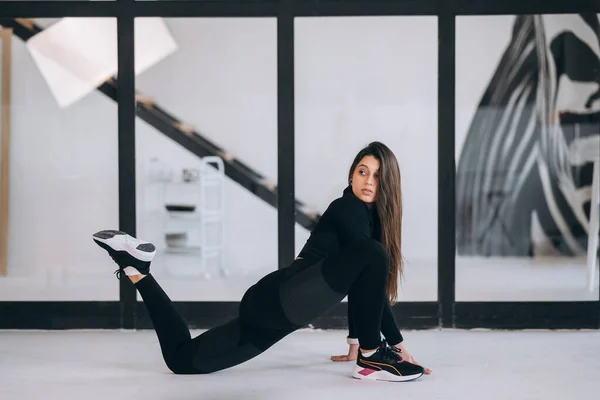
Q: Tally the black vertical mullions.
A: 3